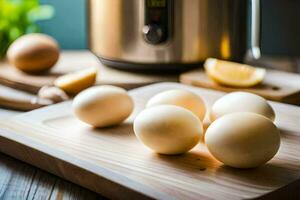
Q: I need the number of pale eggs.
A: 5